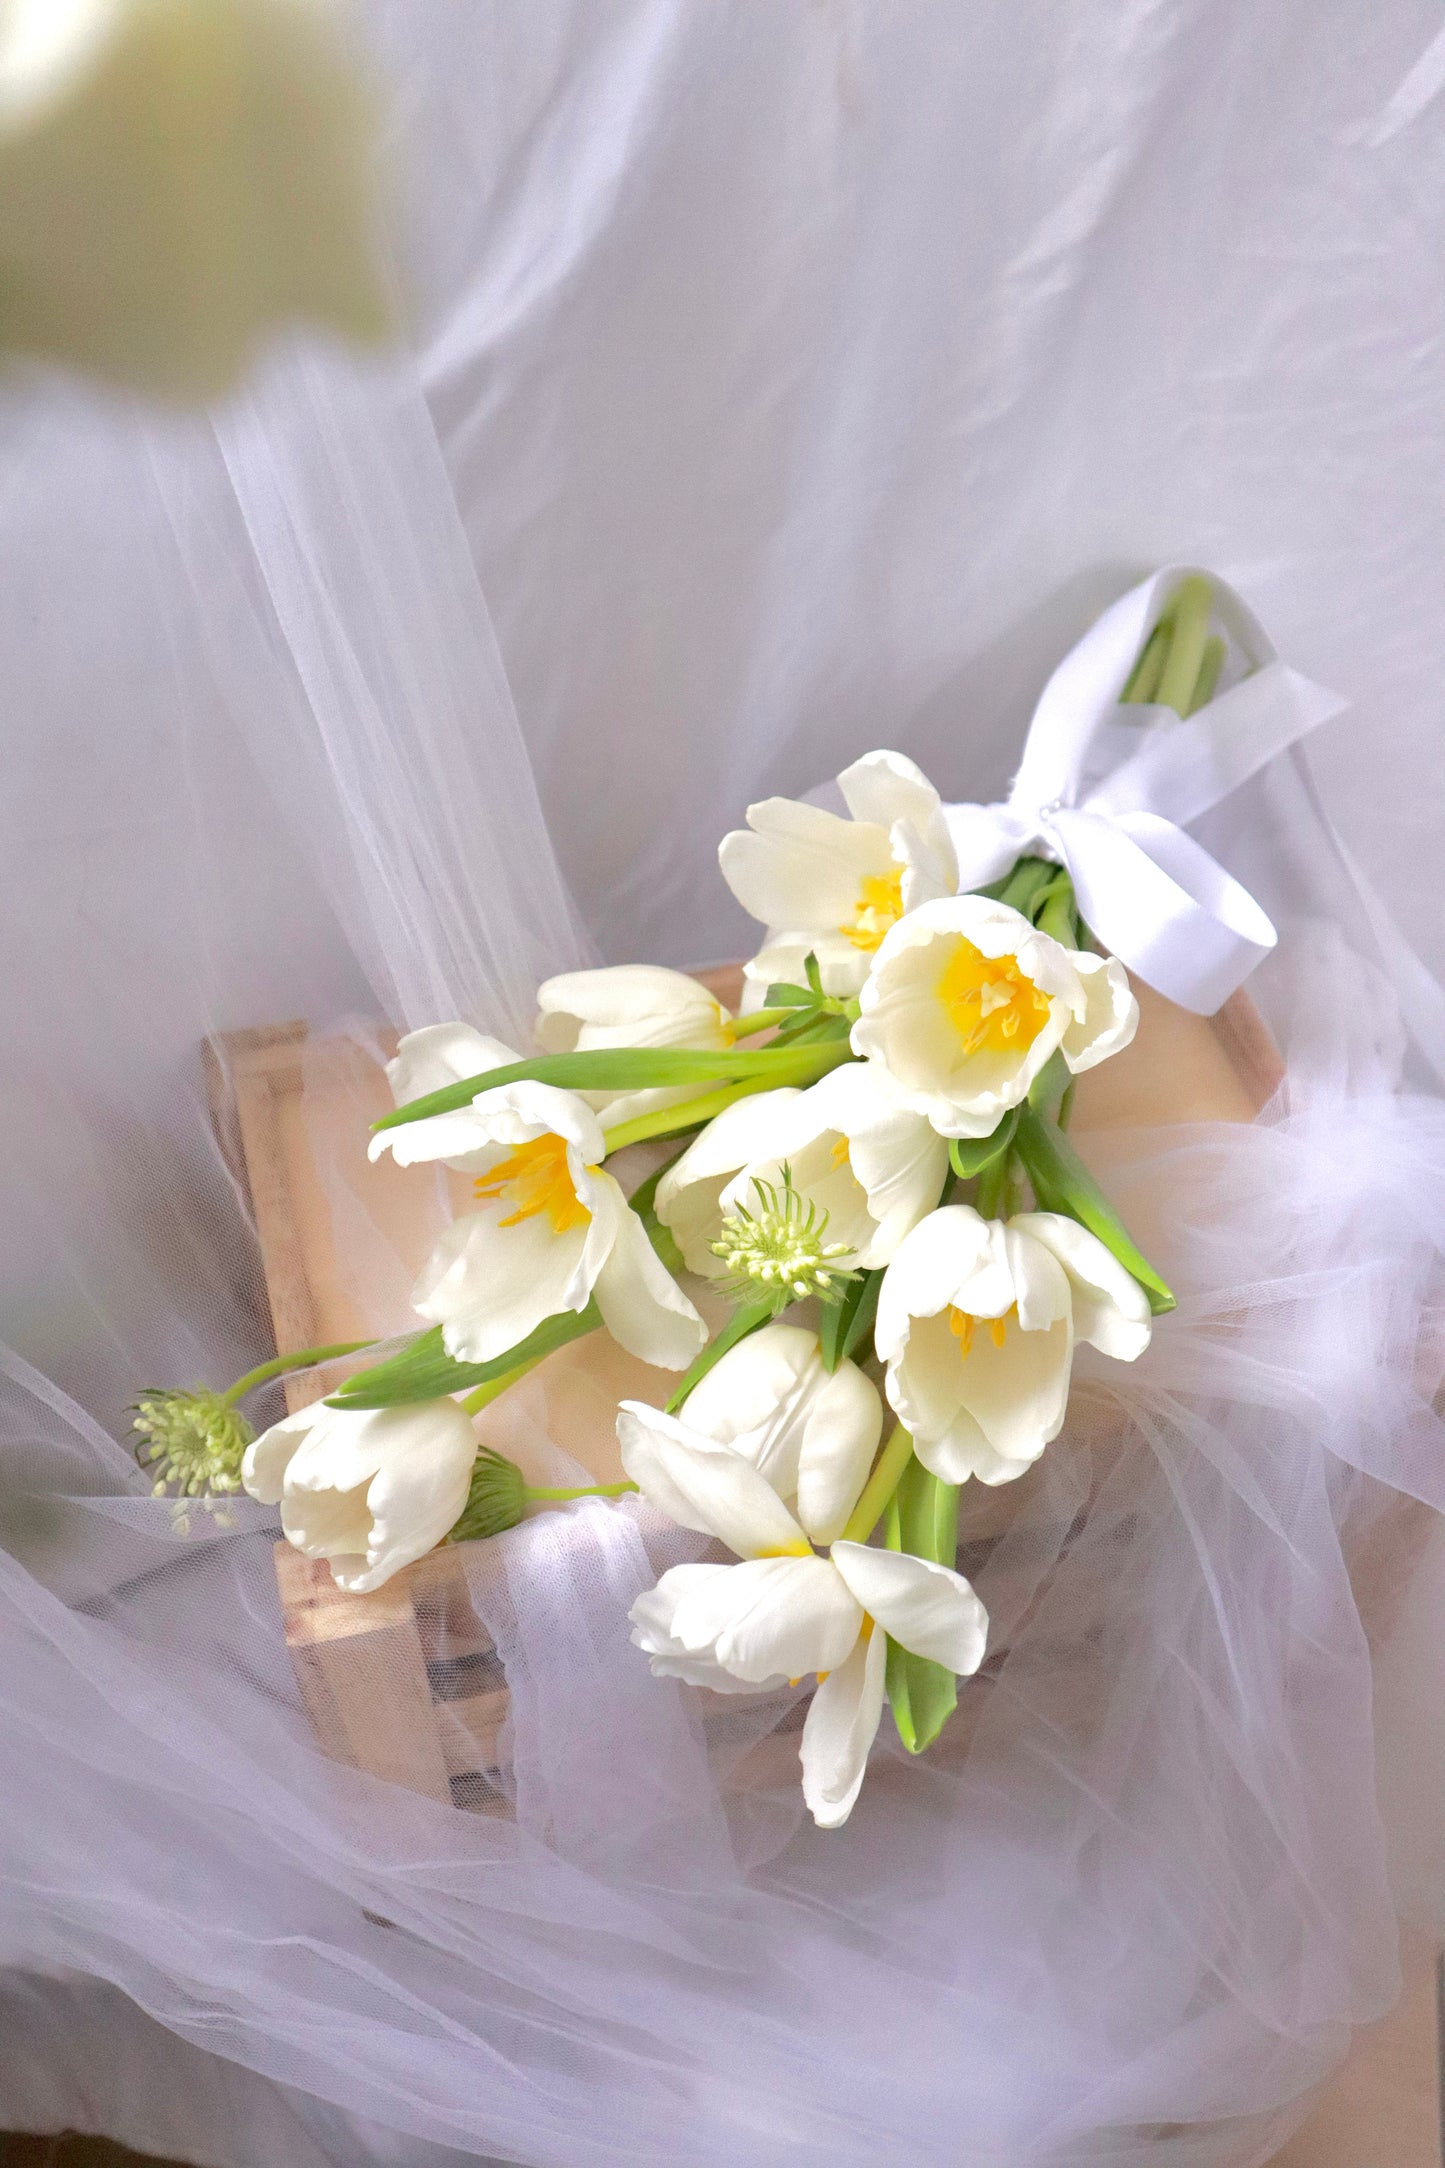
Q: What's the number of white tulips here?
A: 9